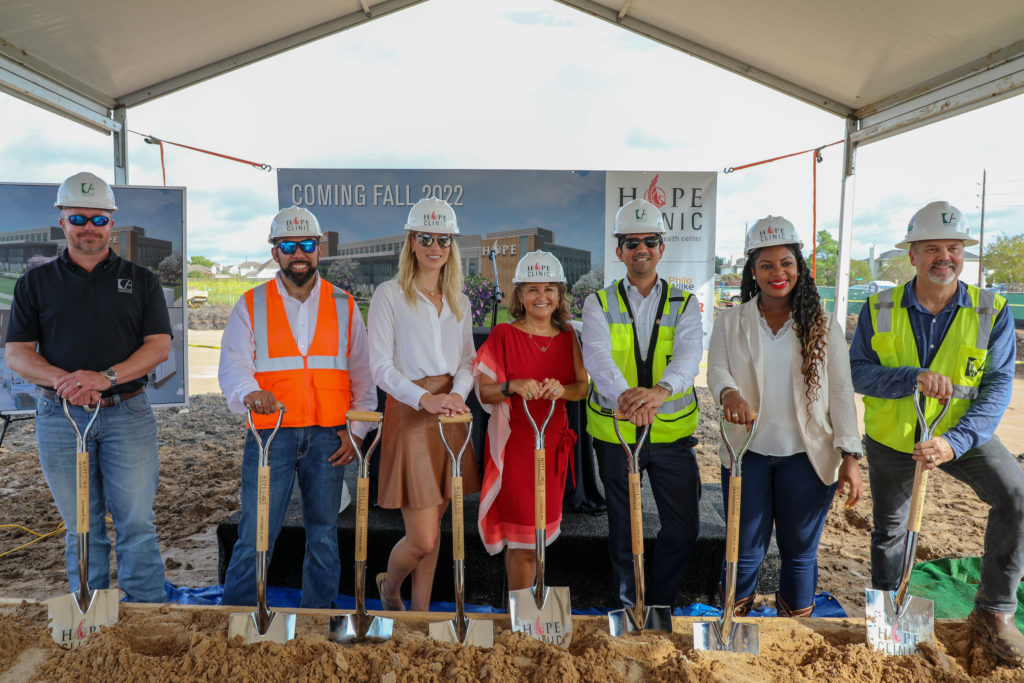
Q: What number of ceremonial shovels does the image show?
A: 8